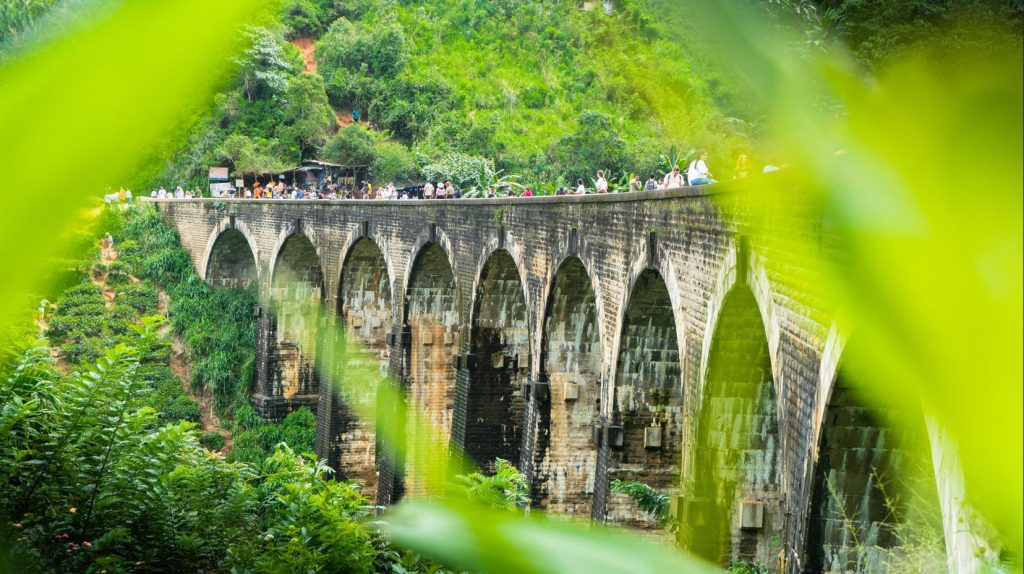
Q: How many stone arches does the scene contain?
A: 9